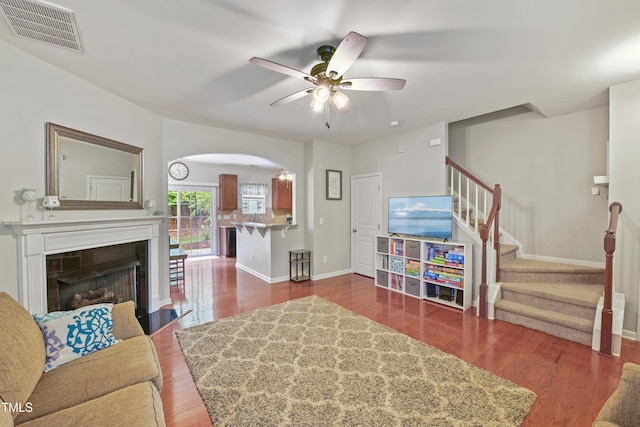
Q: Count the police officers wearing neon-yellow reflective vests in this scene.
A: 0